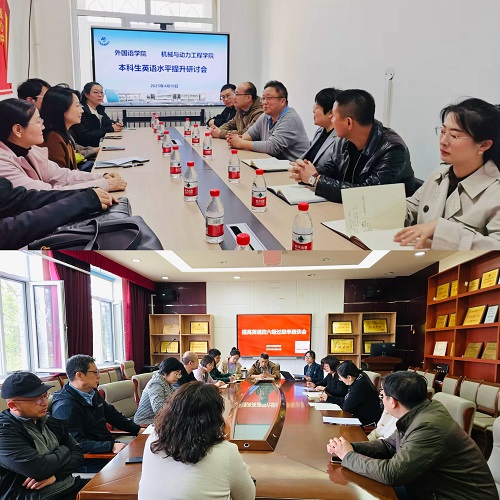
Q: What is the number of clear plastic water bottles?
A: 14